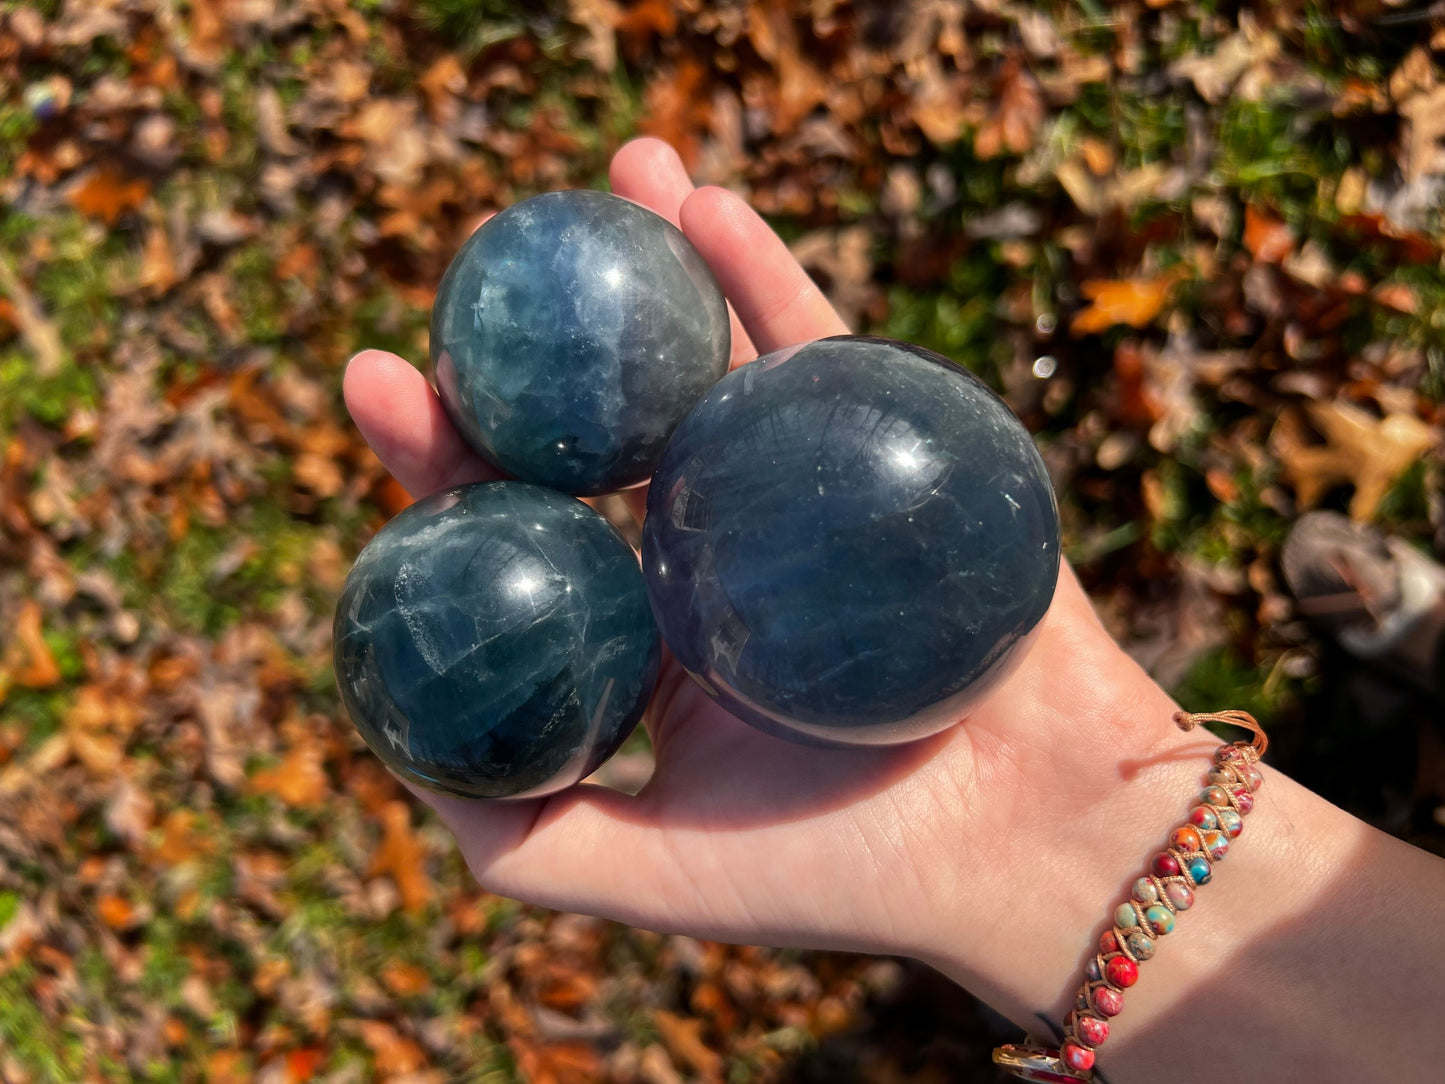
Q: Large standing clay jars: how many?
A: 0